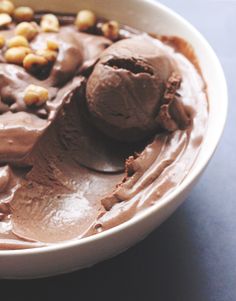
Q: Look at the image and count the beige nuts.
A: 14